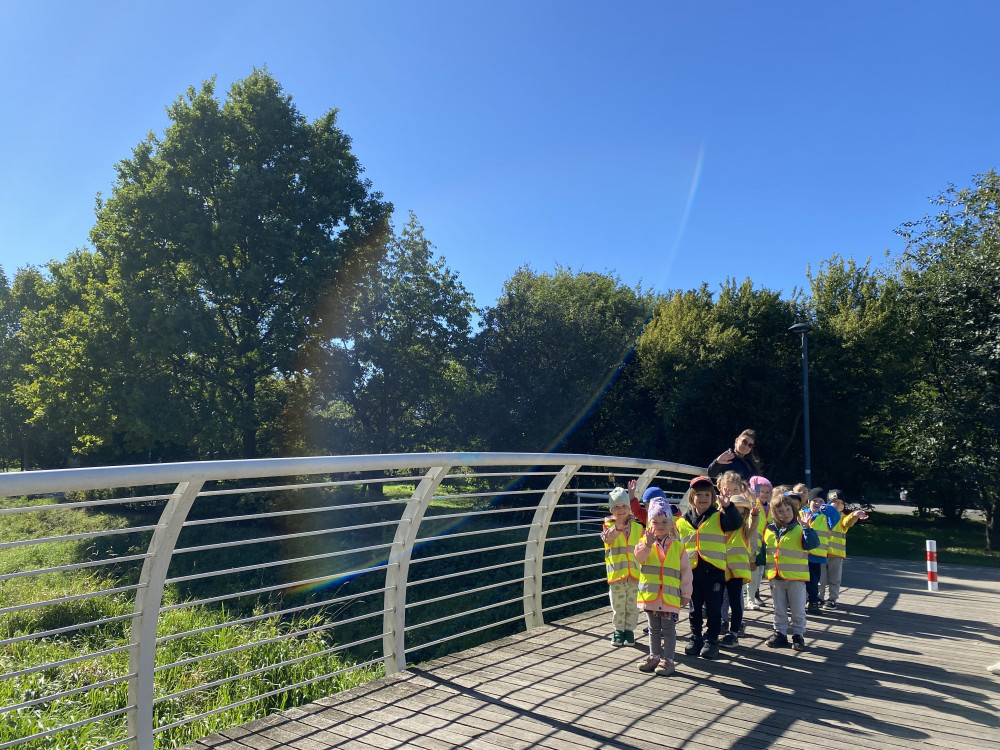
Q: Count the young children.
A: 13